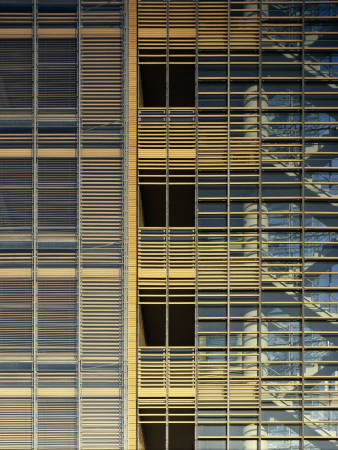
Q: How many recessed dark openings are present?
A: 4